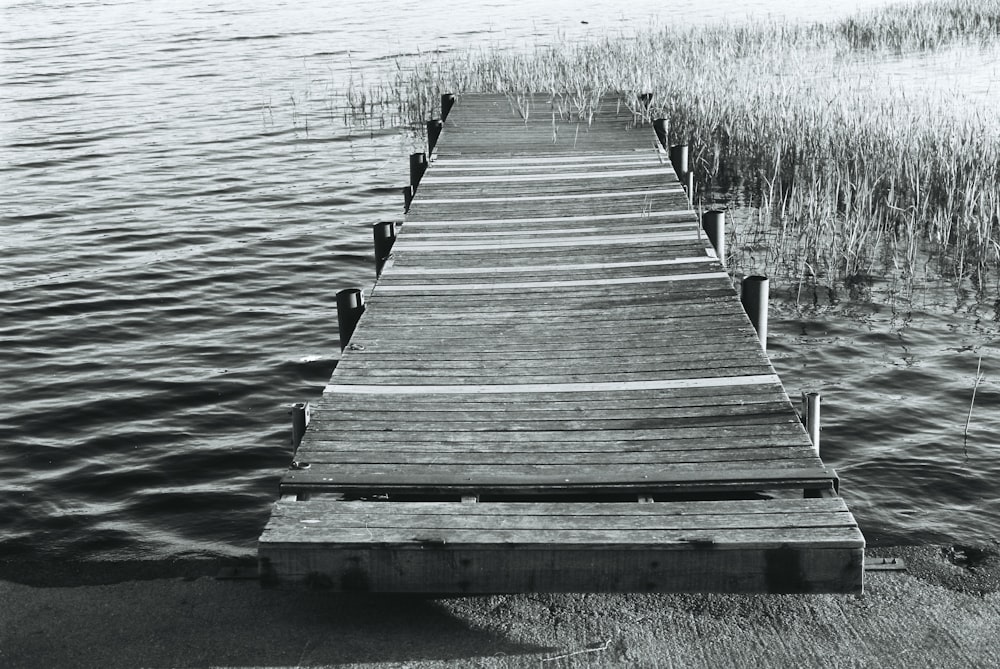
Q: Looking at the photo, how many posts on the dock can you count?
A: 14